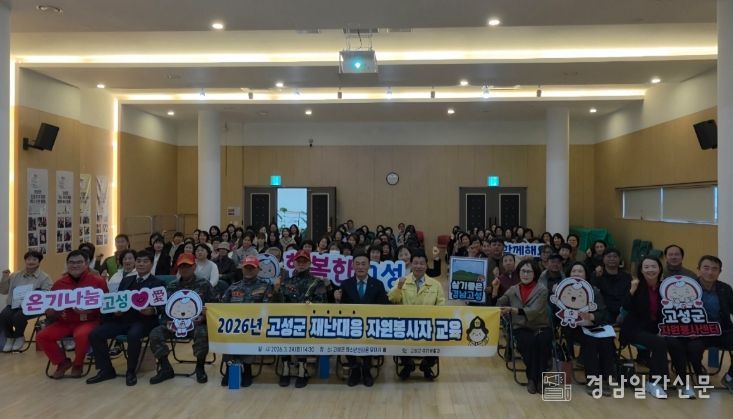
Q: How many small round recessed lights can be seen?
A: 10